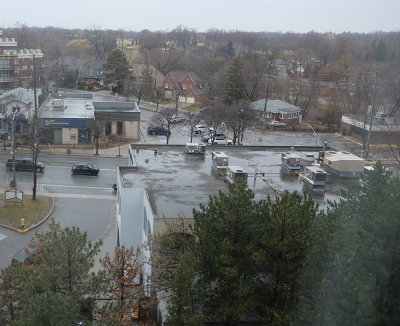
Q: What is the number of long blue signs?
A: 1